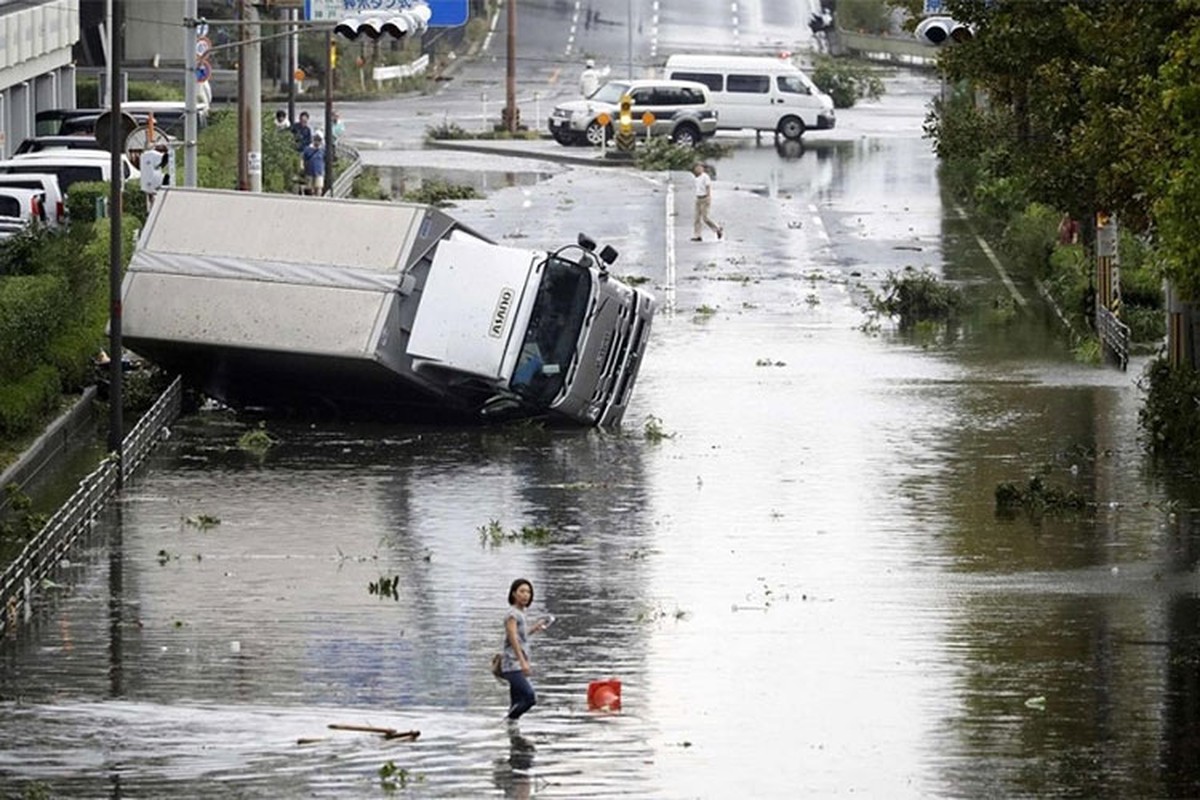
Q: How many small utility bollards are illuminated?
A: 1